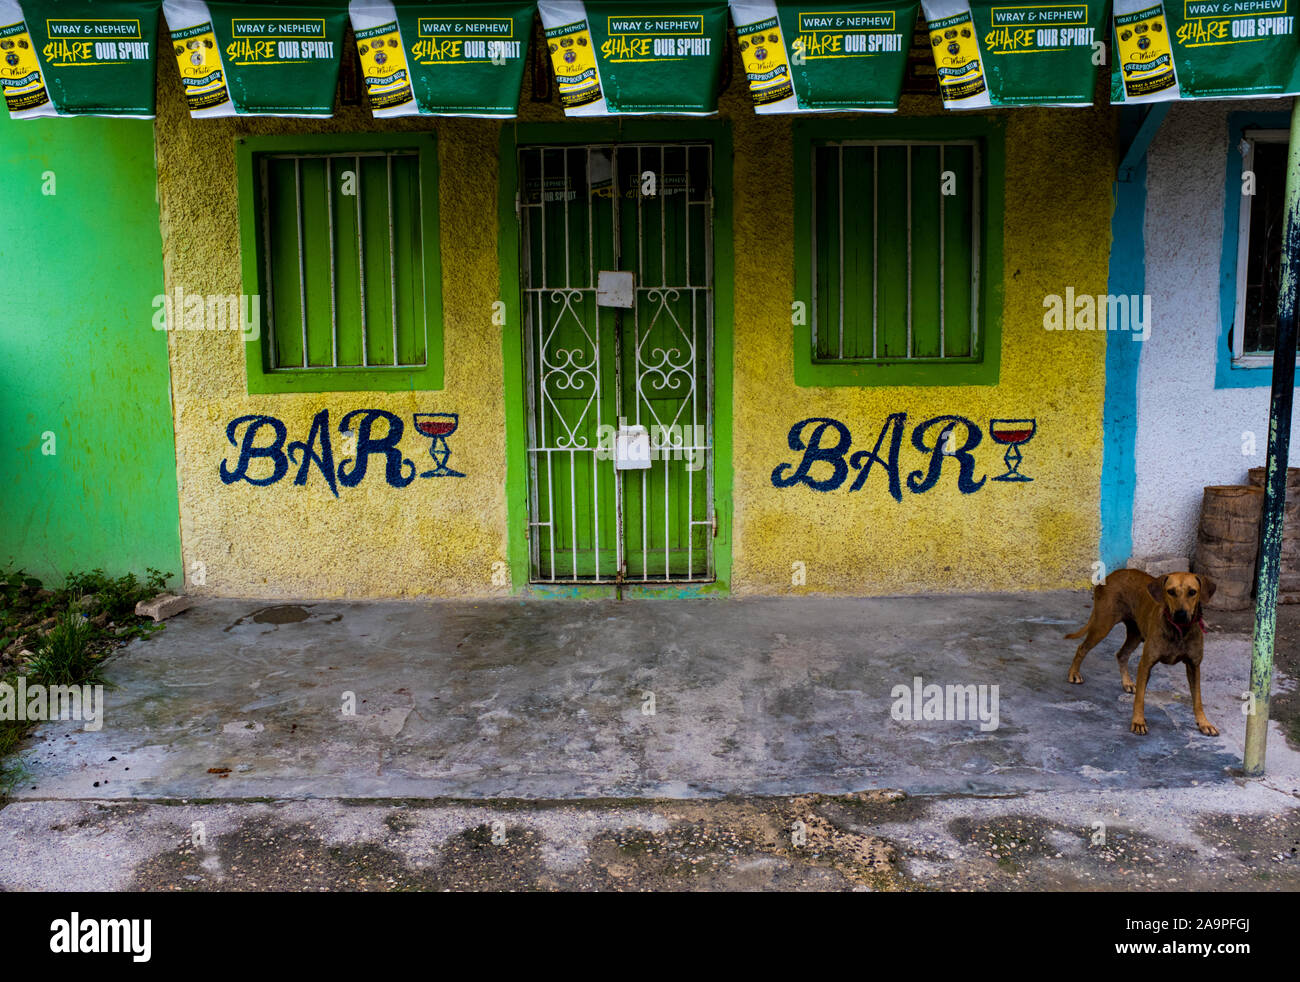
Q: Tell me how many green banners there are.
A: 7